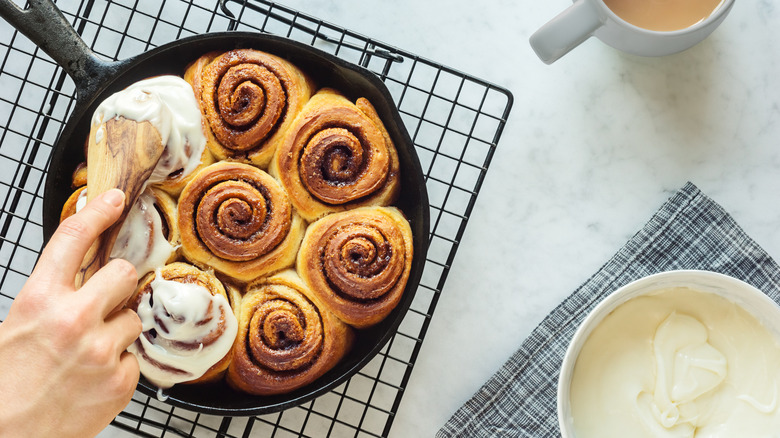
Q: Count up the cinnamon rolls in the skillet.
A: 8